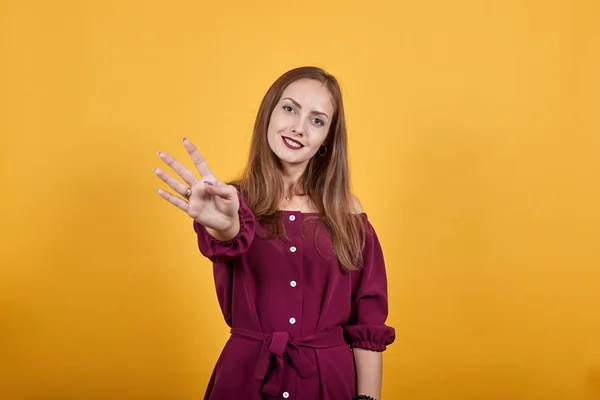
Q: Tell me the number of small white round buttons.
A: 5